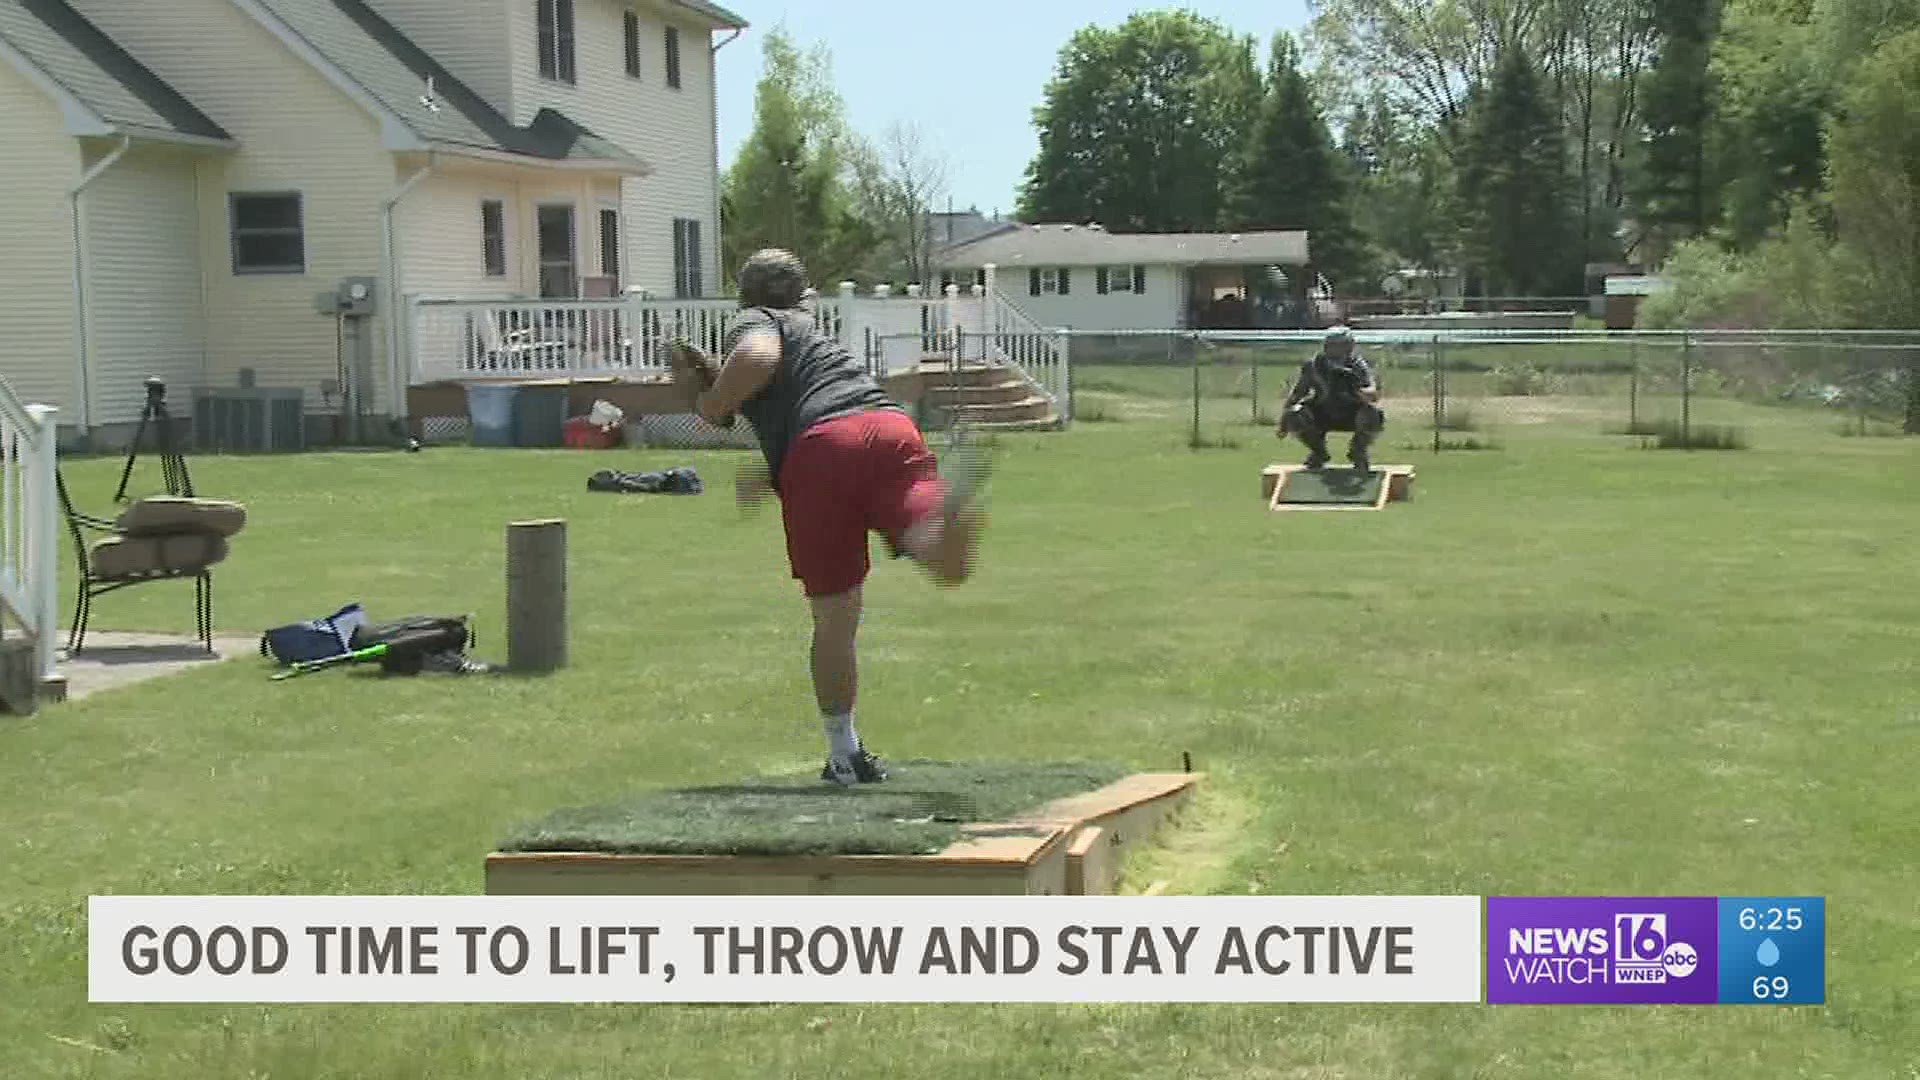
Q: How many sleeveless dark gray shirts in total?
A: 1